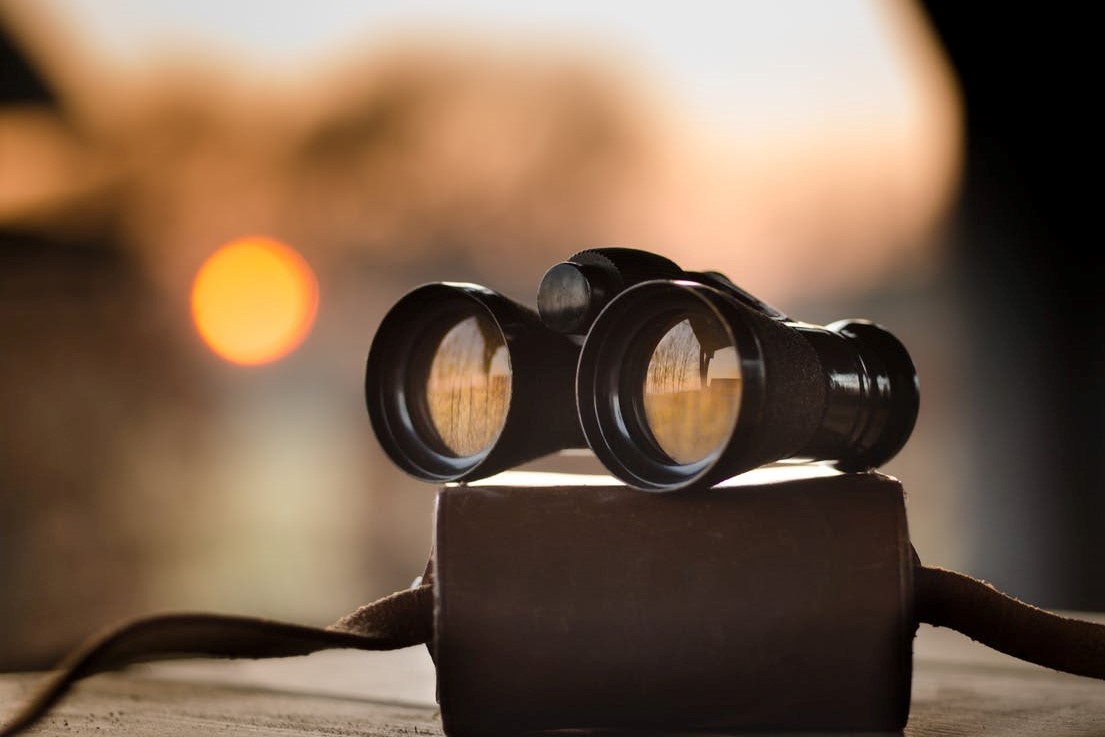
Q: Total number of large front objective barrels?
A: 2